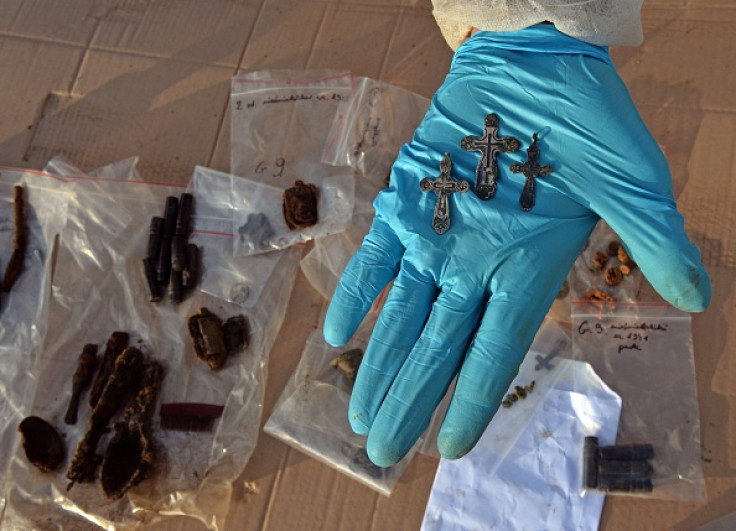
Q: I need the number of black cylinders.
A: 12